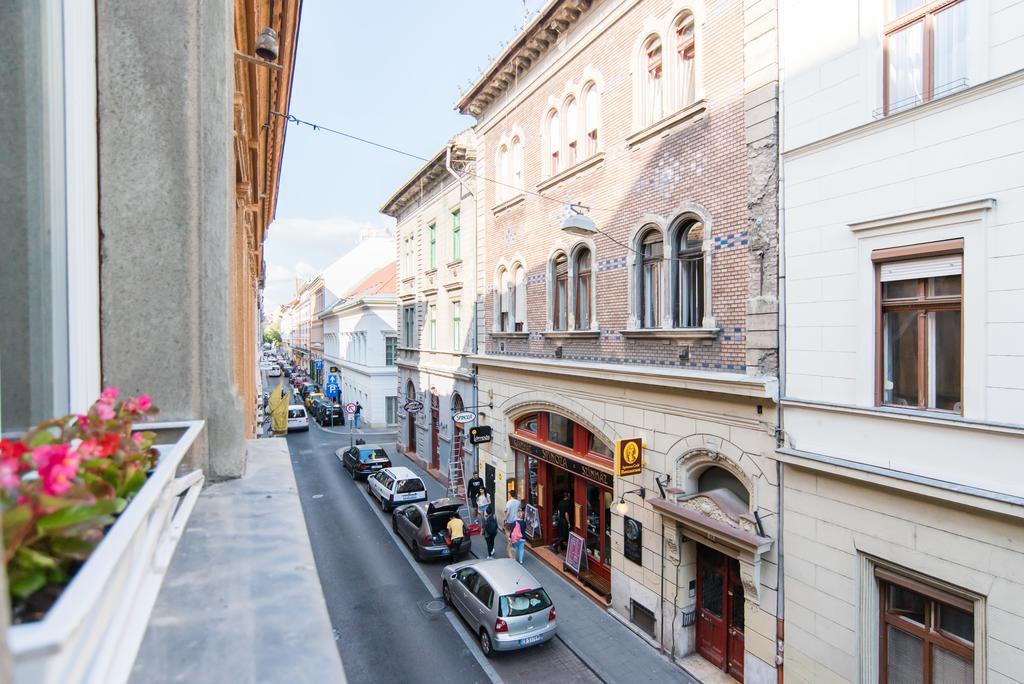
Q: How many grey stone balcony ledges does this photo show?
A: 1